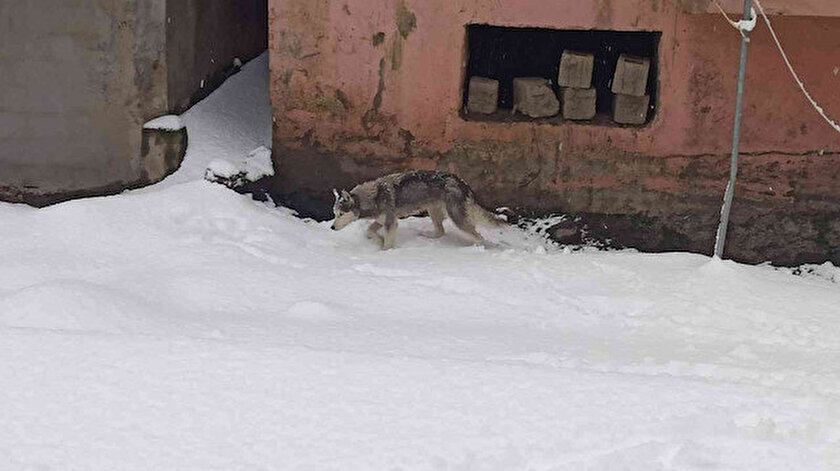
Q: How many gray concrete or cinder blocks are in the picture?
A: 6